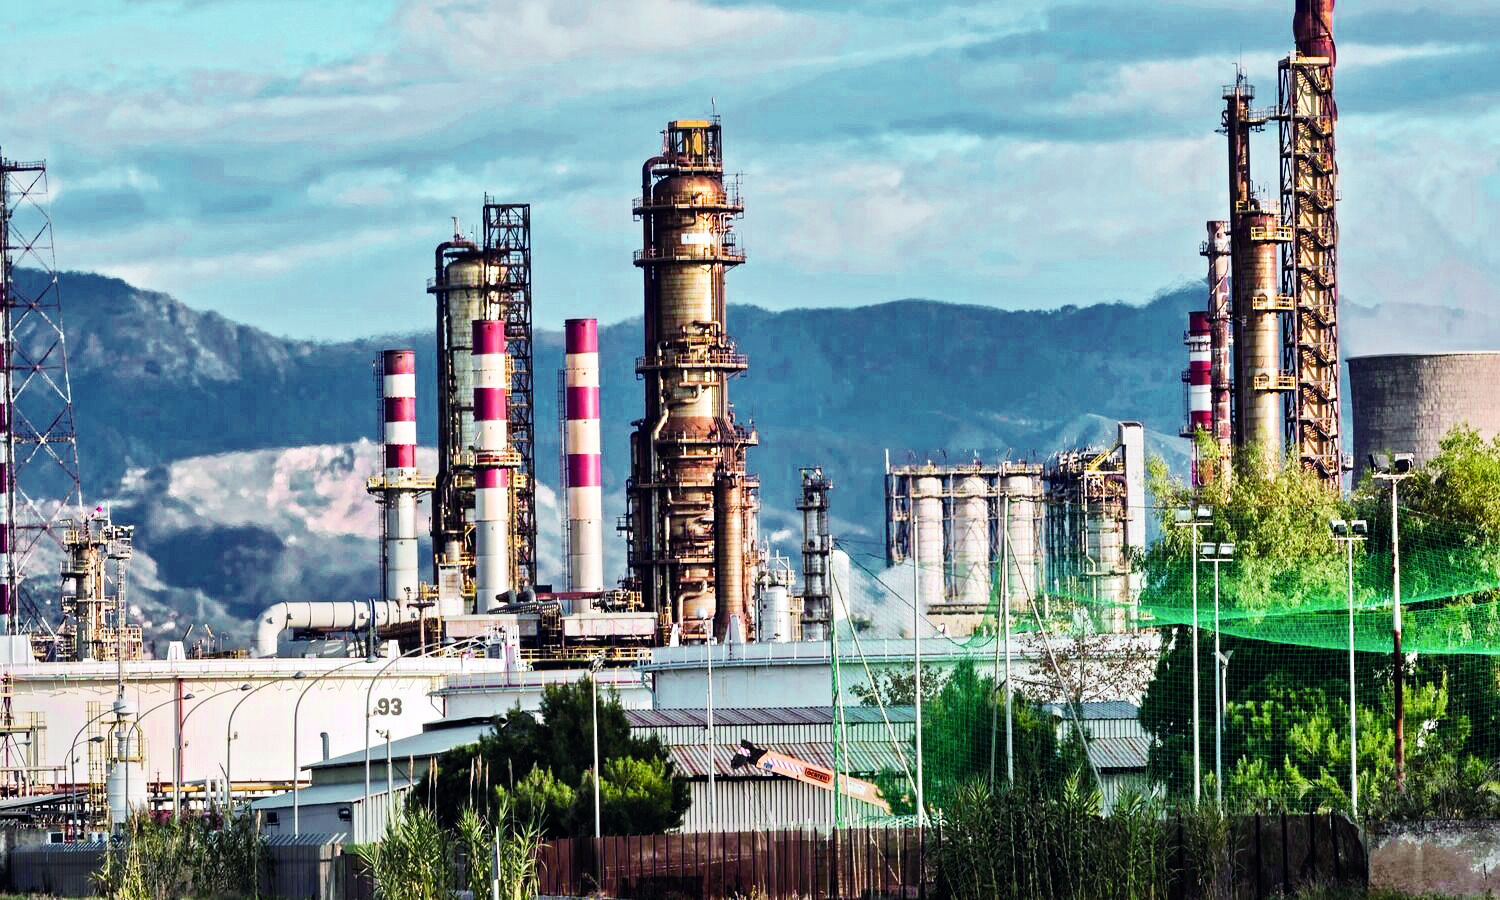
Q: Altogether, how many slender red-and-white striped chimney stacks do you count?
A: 4